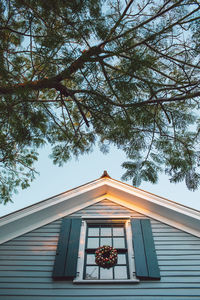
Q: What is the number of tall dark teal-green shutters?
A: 2